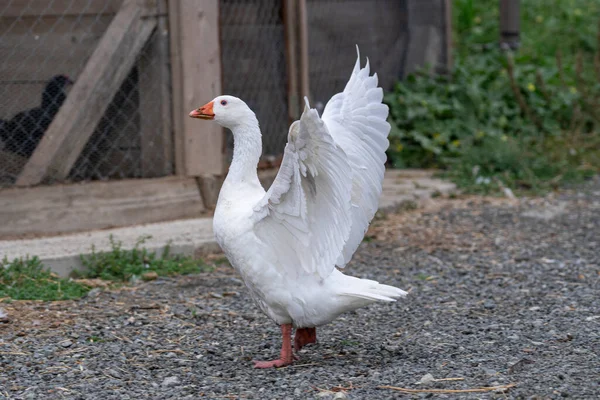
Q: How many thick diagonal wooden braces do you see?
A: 1